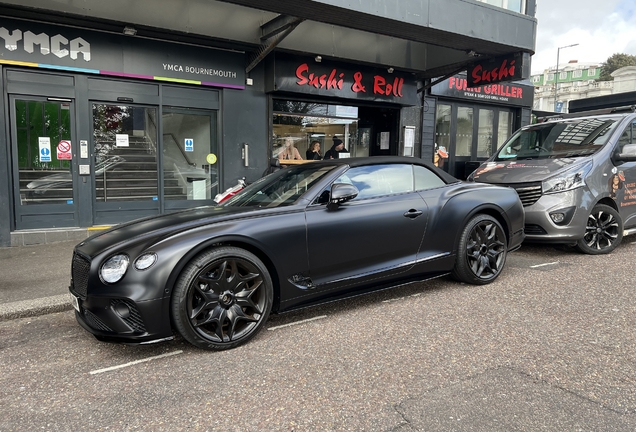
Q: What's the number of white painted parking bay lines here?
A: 4